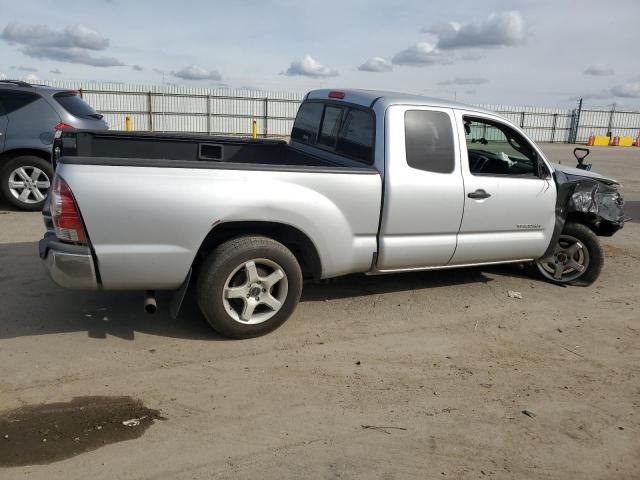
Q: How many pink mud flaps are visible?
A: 0